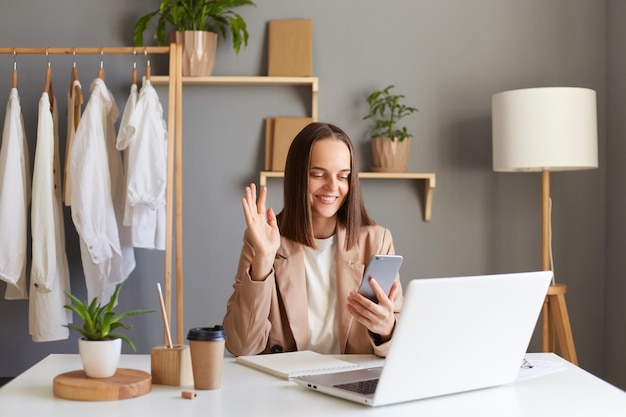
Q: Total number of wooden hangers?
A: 6